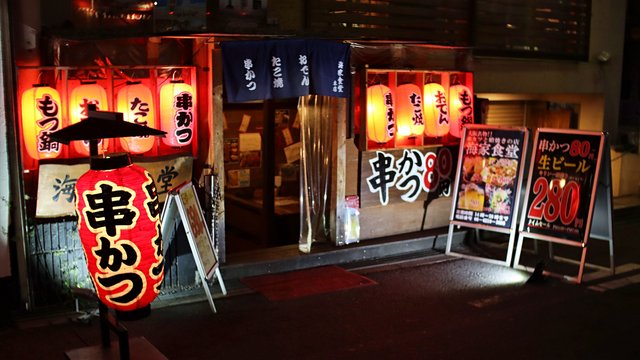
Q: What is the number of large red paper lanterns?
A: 1